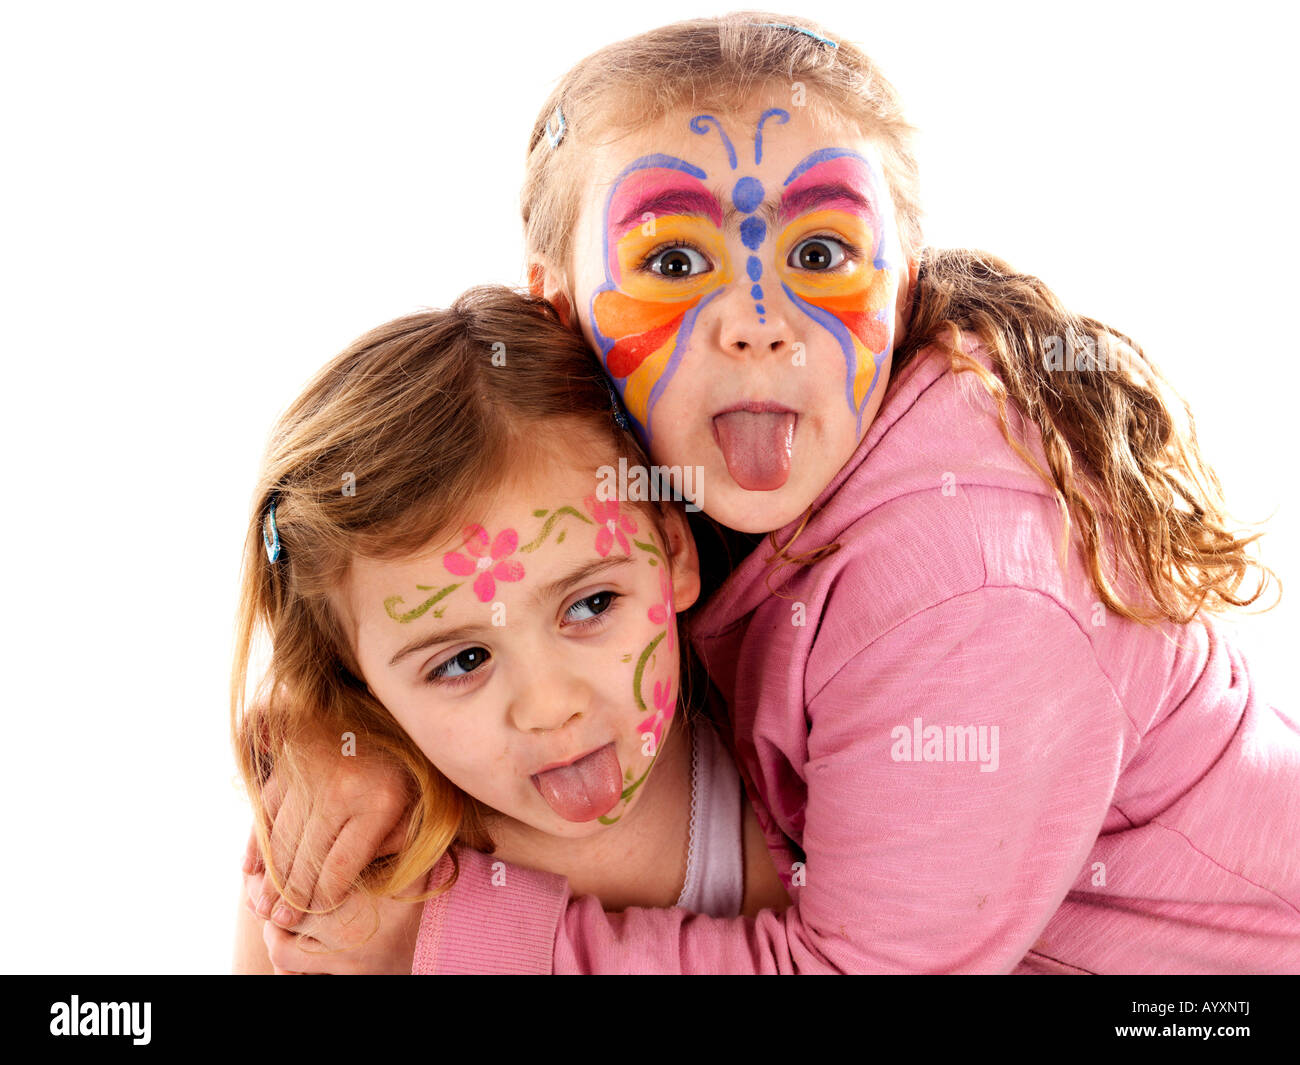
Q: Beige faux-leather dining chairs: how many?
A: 0